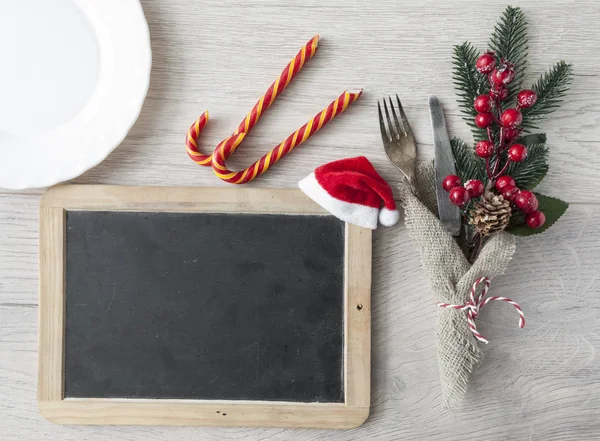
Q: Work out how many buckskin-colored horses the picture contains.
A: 0